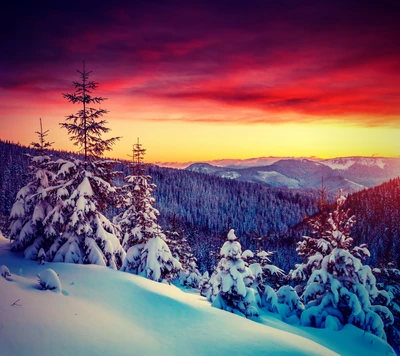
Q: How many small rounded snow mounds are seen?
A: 2